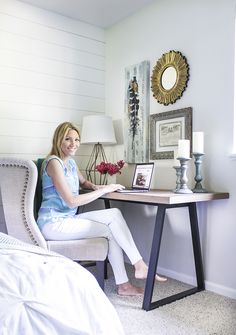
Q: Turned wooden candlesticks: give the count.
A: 3